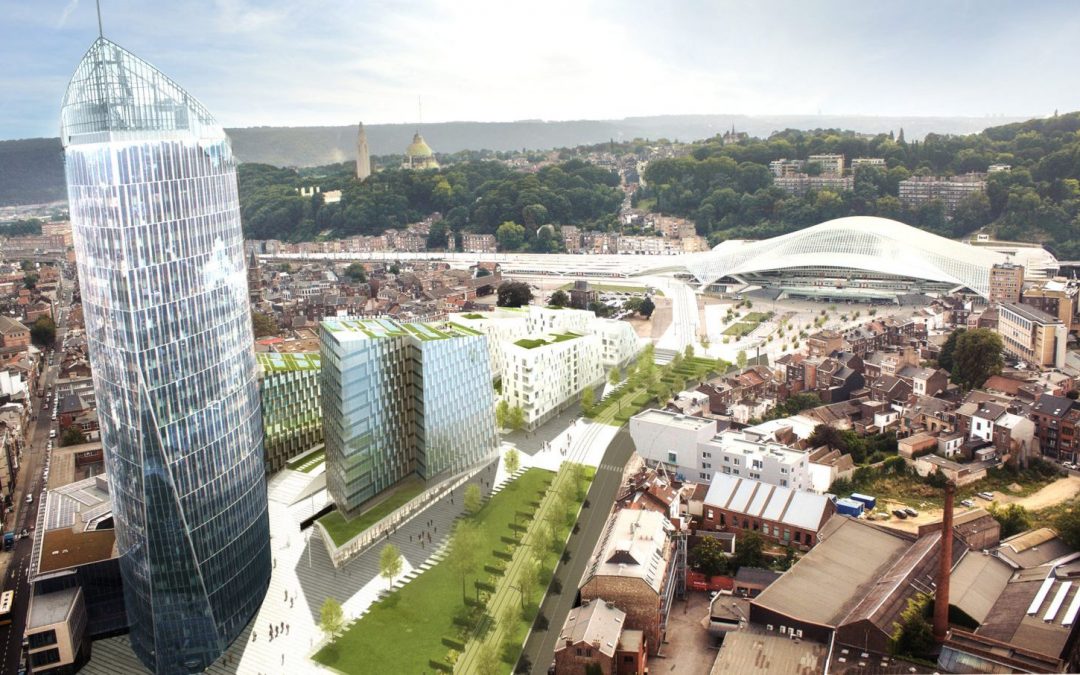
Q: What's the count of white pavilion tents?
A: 0